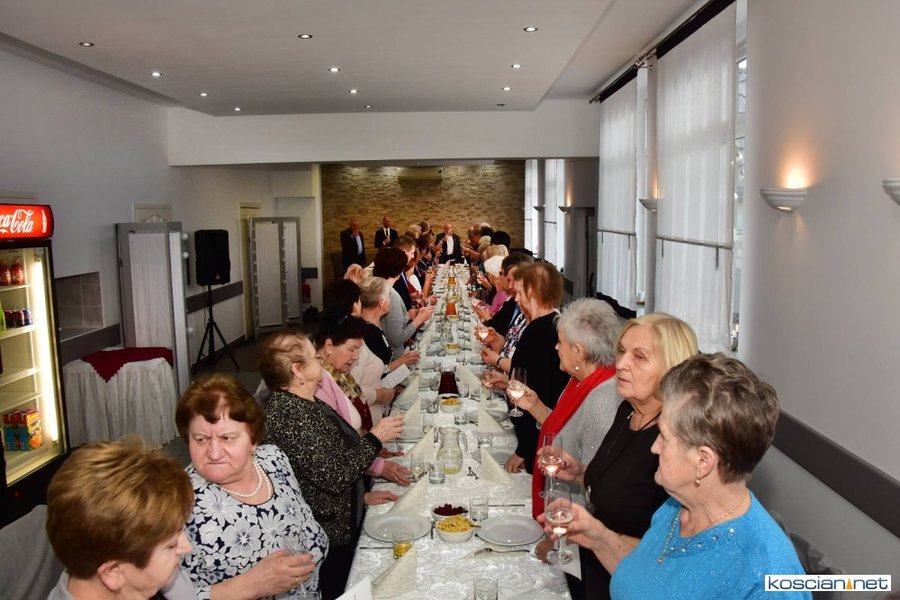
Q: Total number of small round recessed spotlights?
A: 12